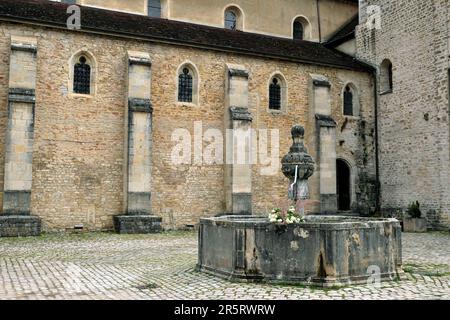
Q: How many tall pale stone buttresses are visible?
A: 4